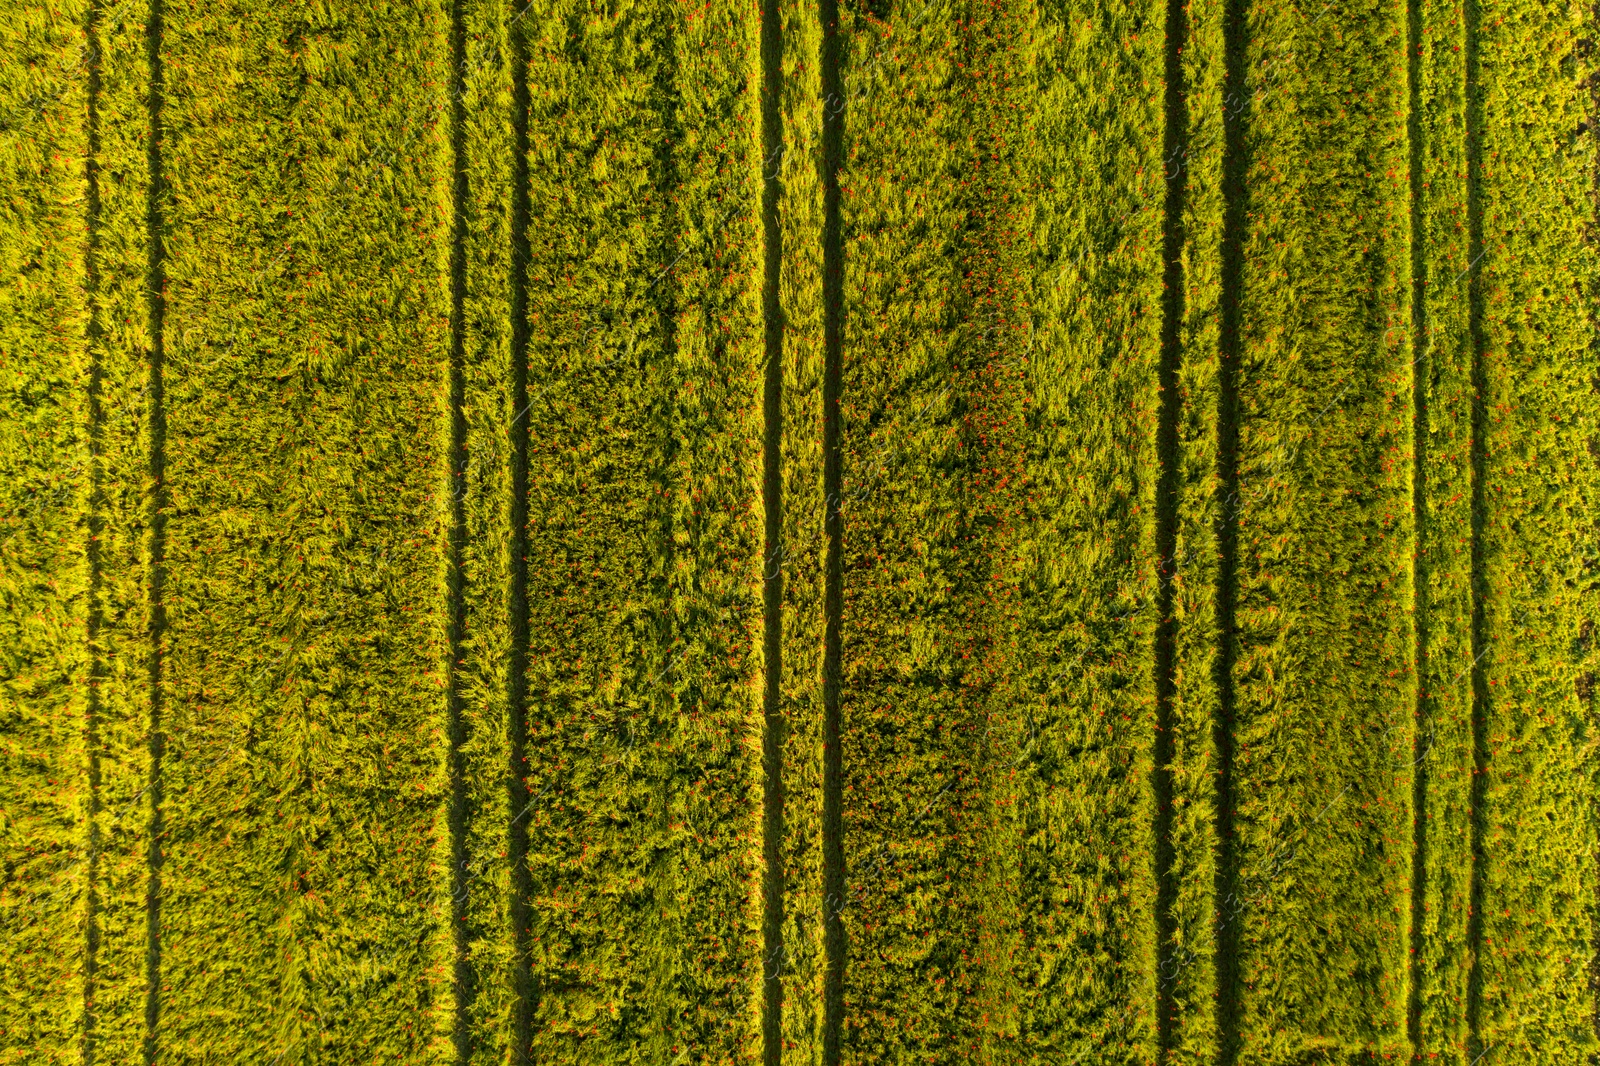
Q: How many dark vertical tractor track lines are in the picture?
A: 10